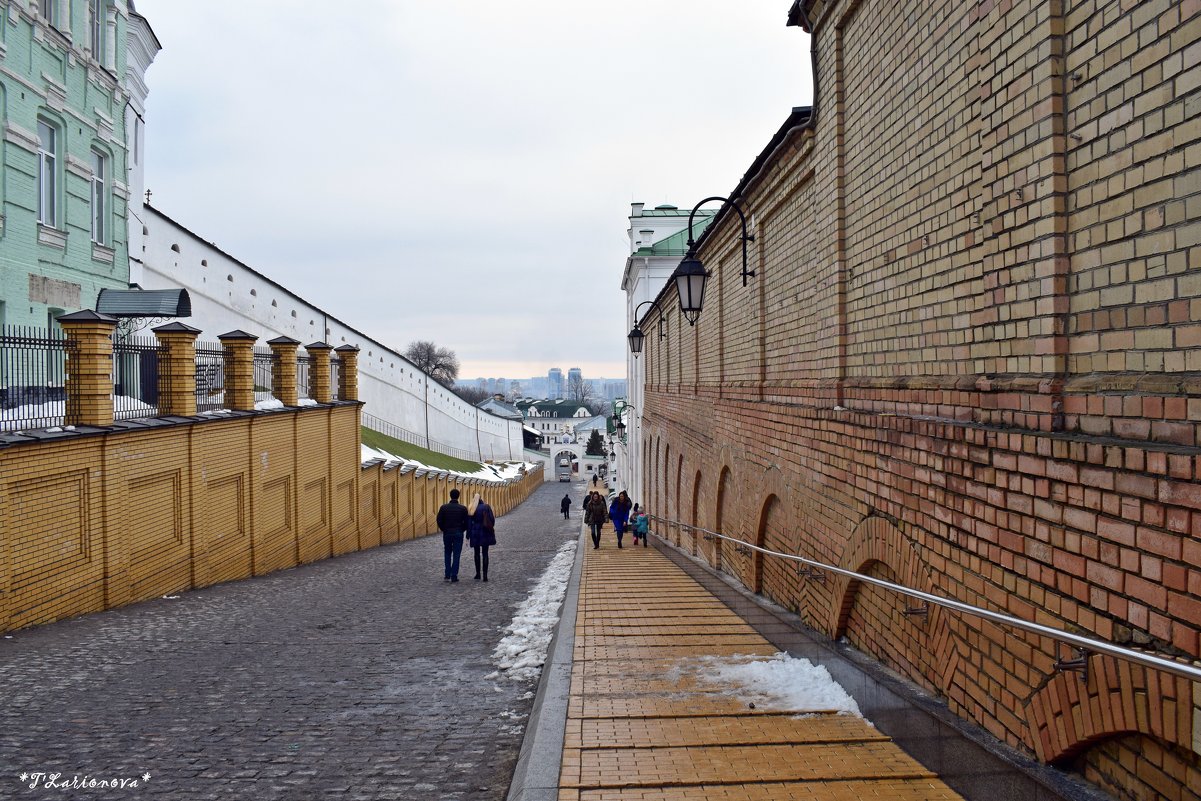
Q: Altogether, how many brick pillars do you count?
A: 6